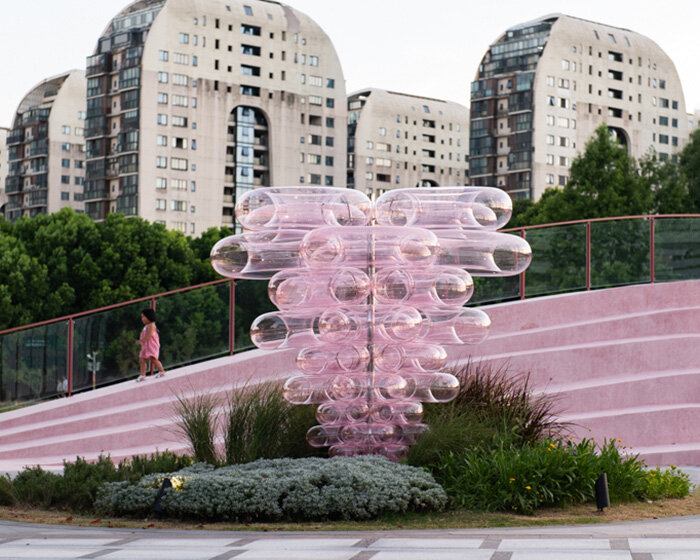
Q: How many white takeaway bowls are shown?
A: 0